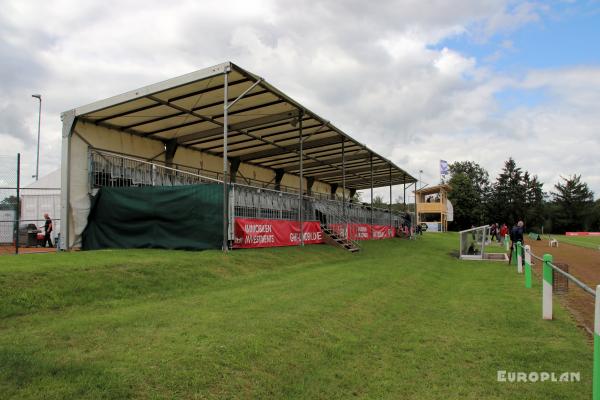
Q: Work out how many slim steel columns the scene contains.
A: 7